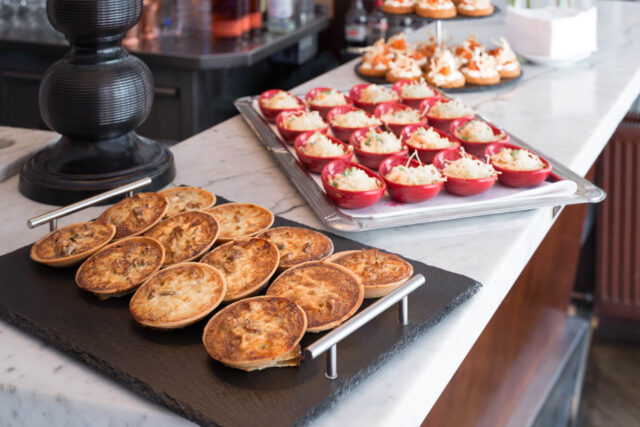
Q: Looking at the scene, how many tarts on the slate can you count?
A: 12